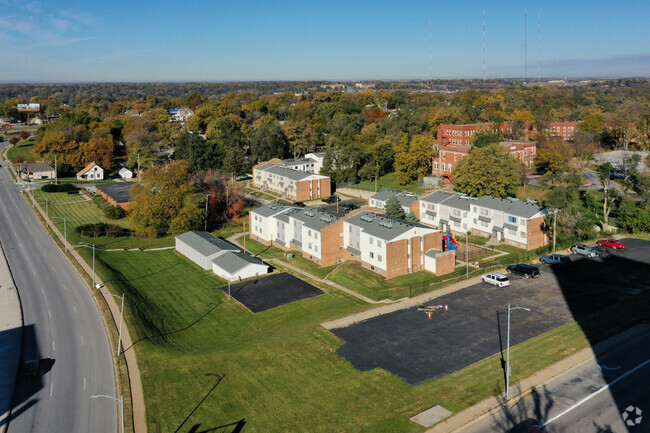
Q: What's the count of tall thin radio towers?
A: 4